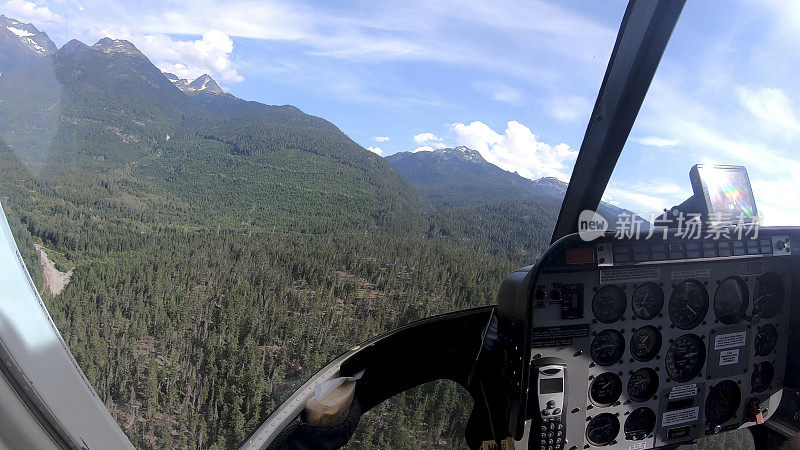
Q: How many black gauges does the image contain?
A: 15